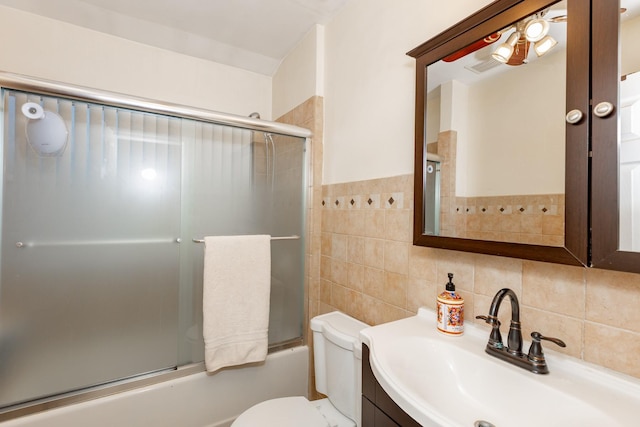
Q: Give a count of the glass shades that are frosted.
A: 3